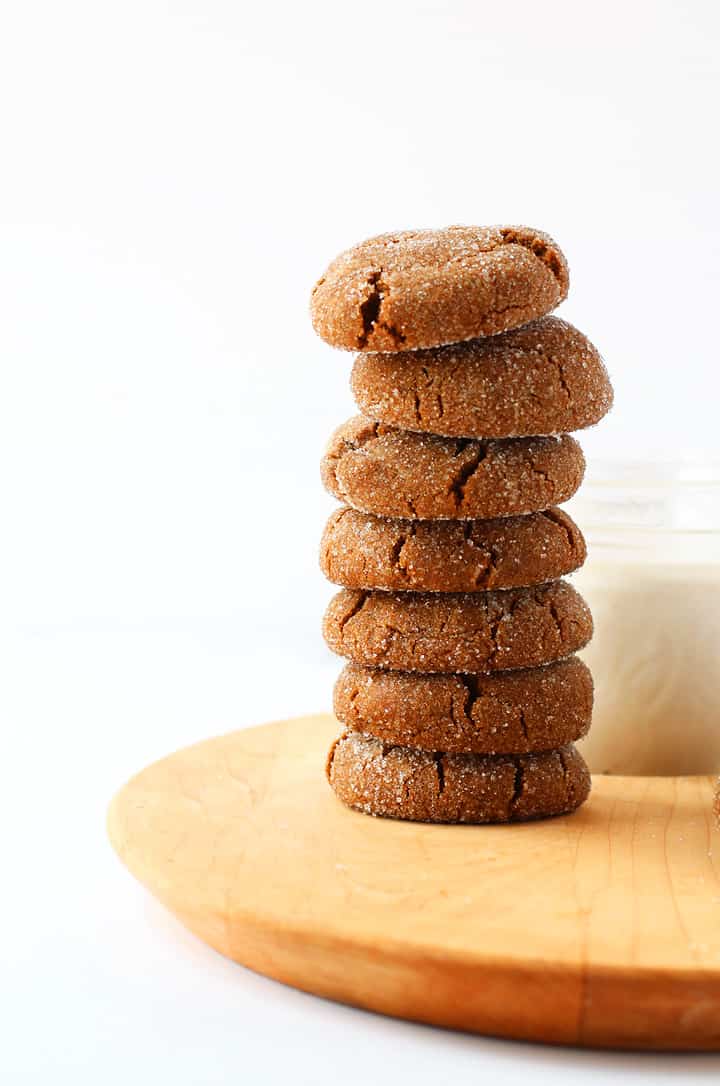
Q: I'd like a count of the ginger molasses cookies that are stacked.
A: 7